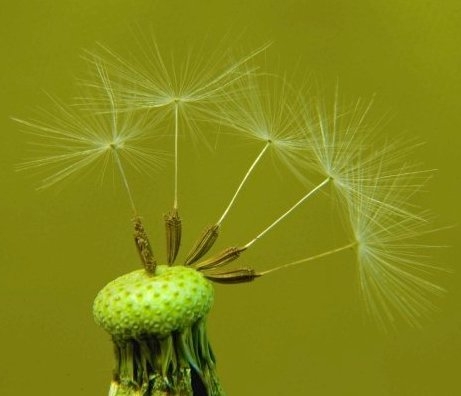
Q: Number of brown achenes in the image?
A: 5